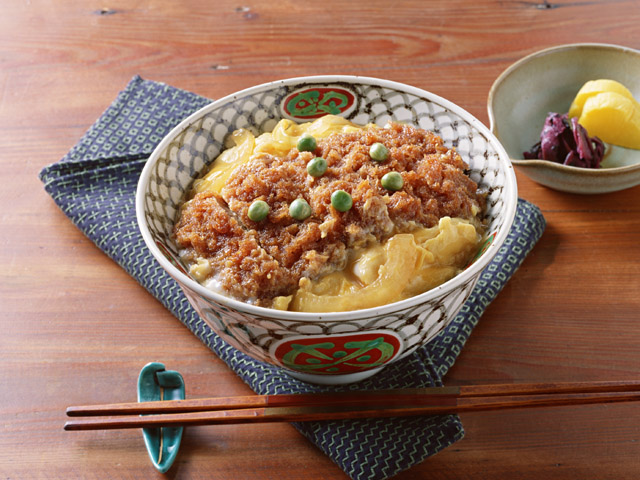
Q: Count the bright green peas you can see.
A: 7